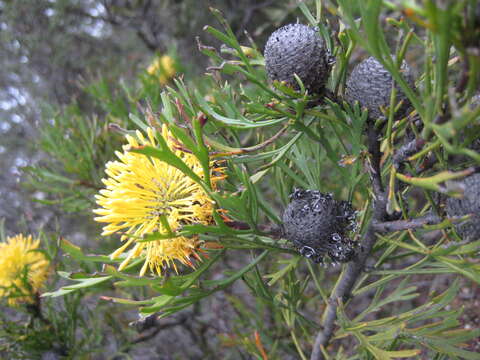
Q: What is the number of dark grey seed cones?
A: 4